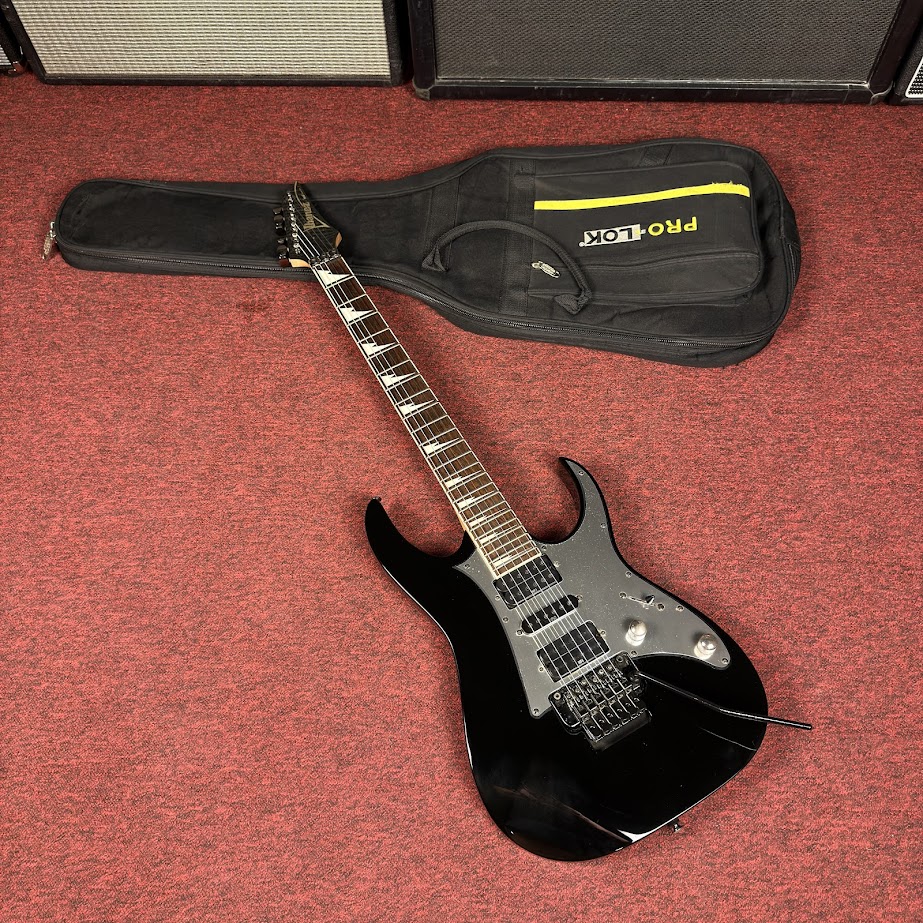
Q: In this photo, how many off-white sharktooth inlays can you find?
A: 11